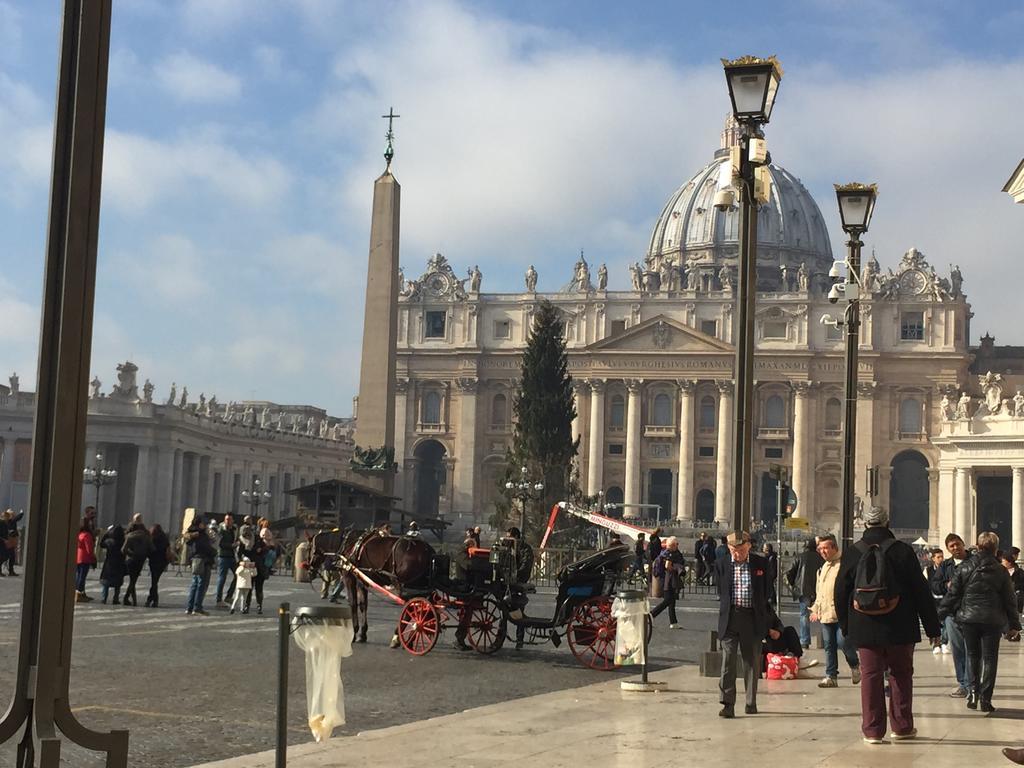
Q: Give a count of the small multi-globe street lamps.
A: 4